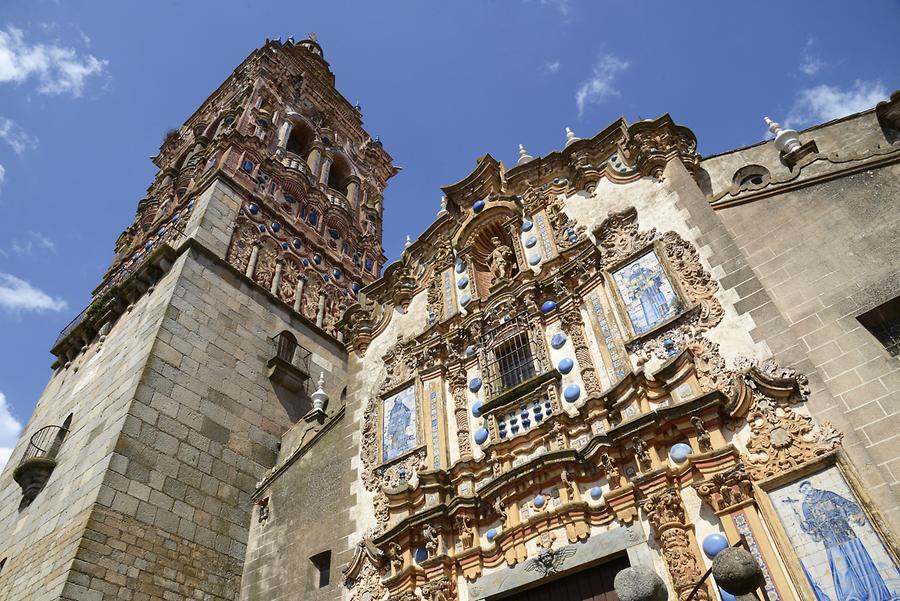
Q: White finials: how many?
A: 6